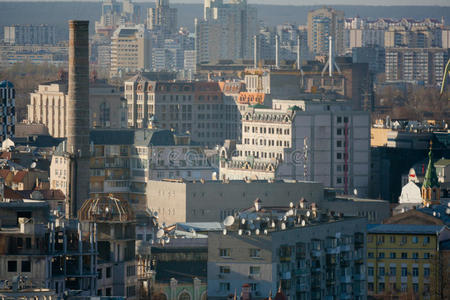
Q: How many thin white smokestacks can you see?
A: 4